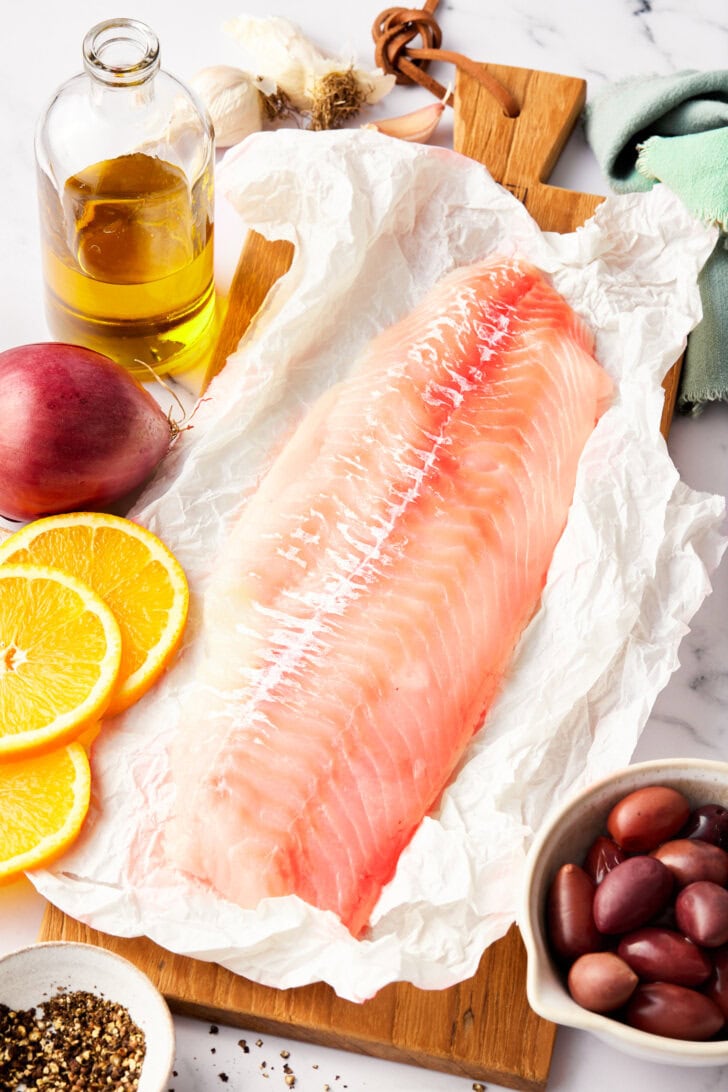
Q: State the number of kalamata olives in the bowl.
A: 11